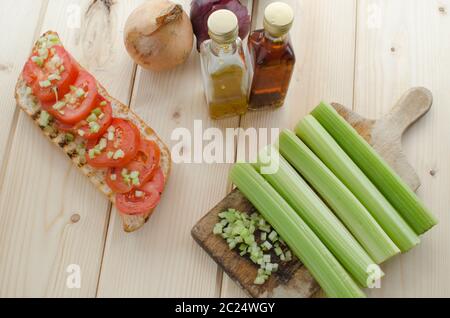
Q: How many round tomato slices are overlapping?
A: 6